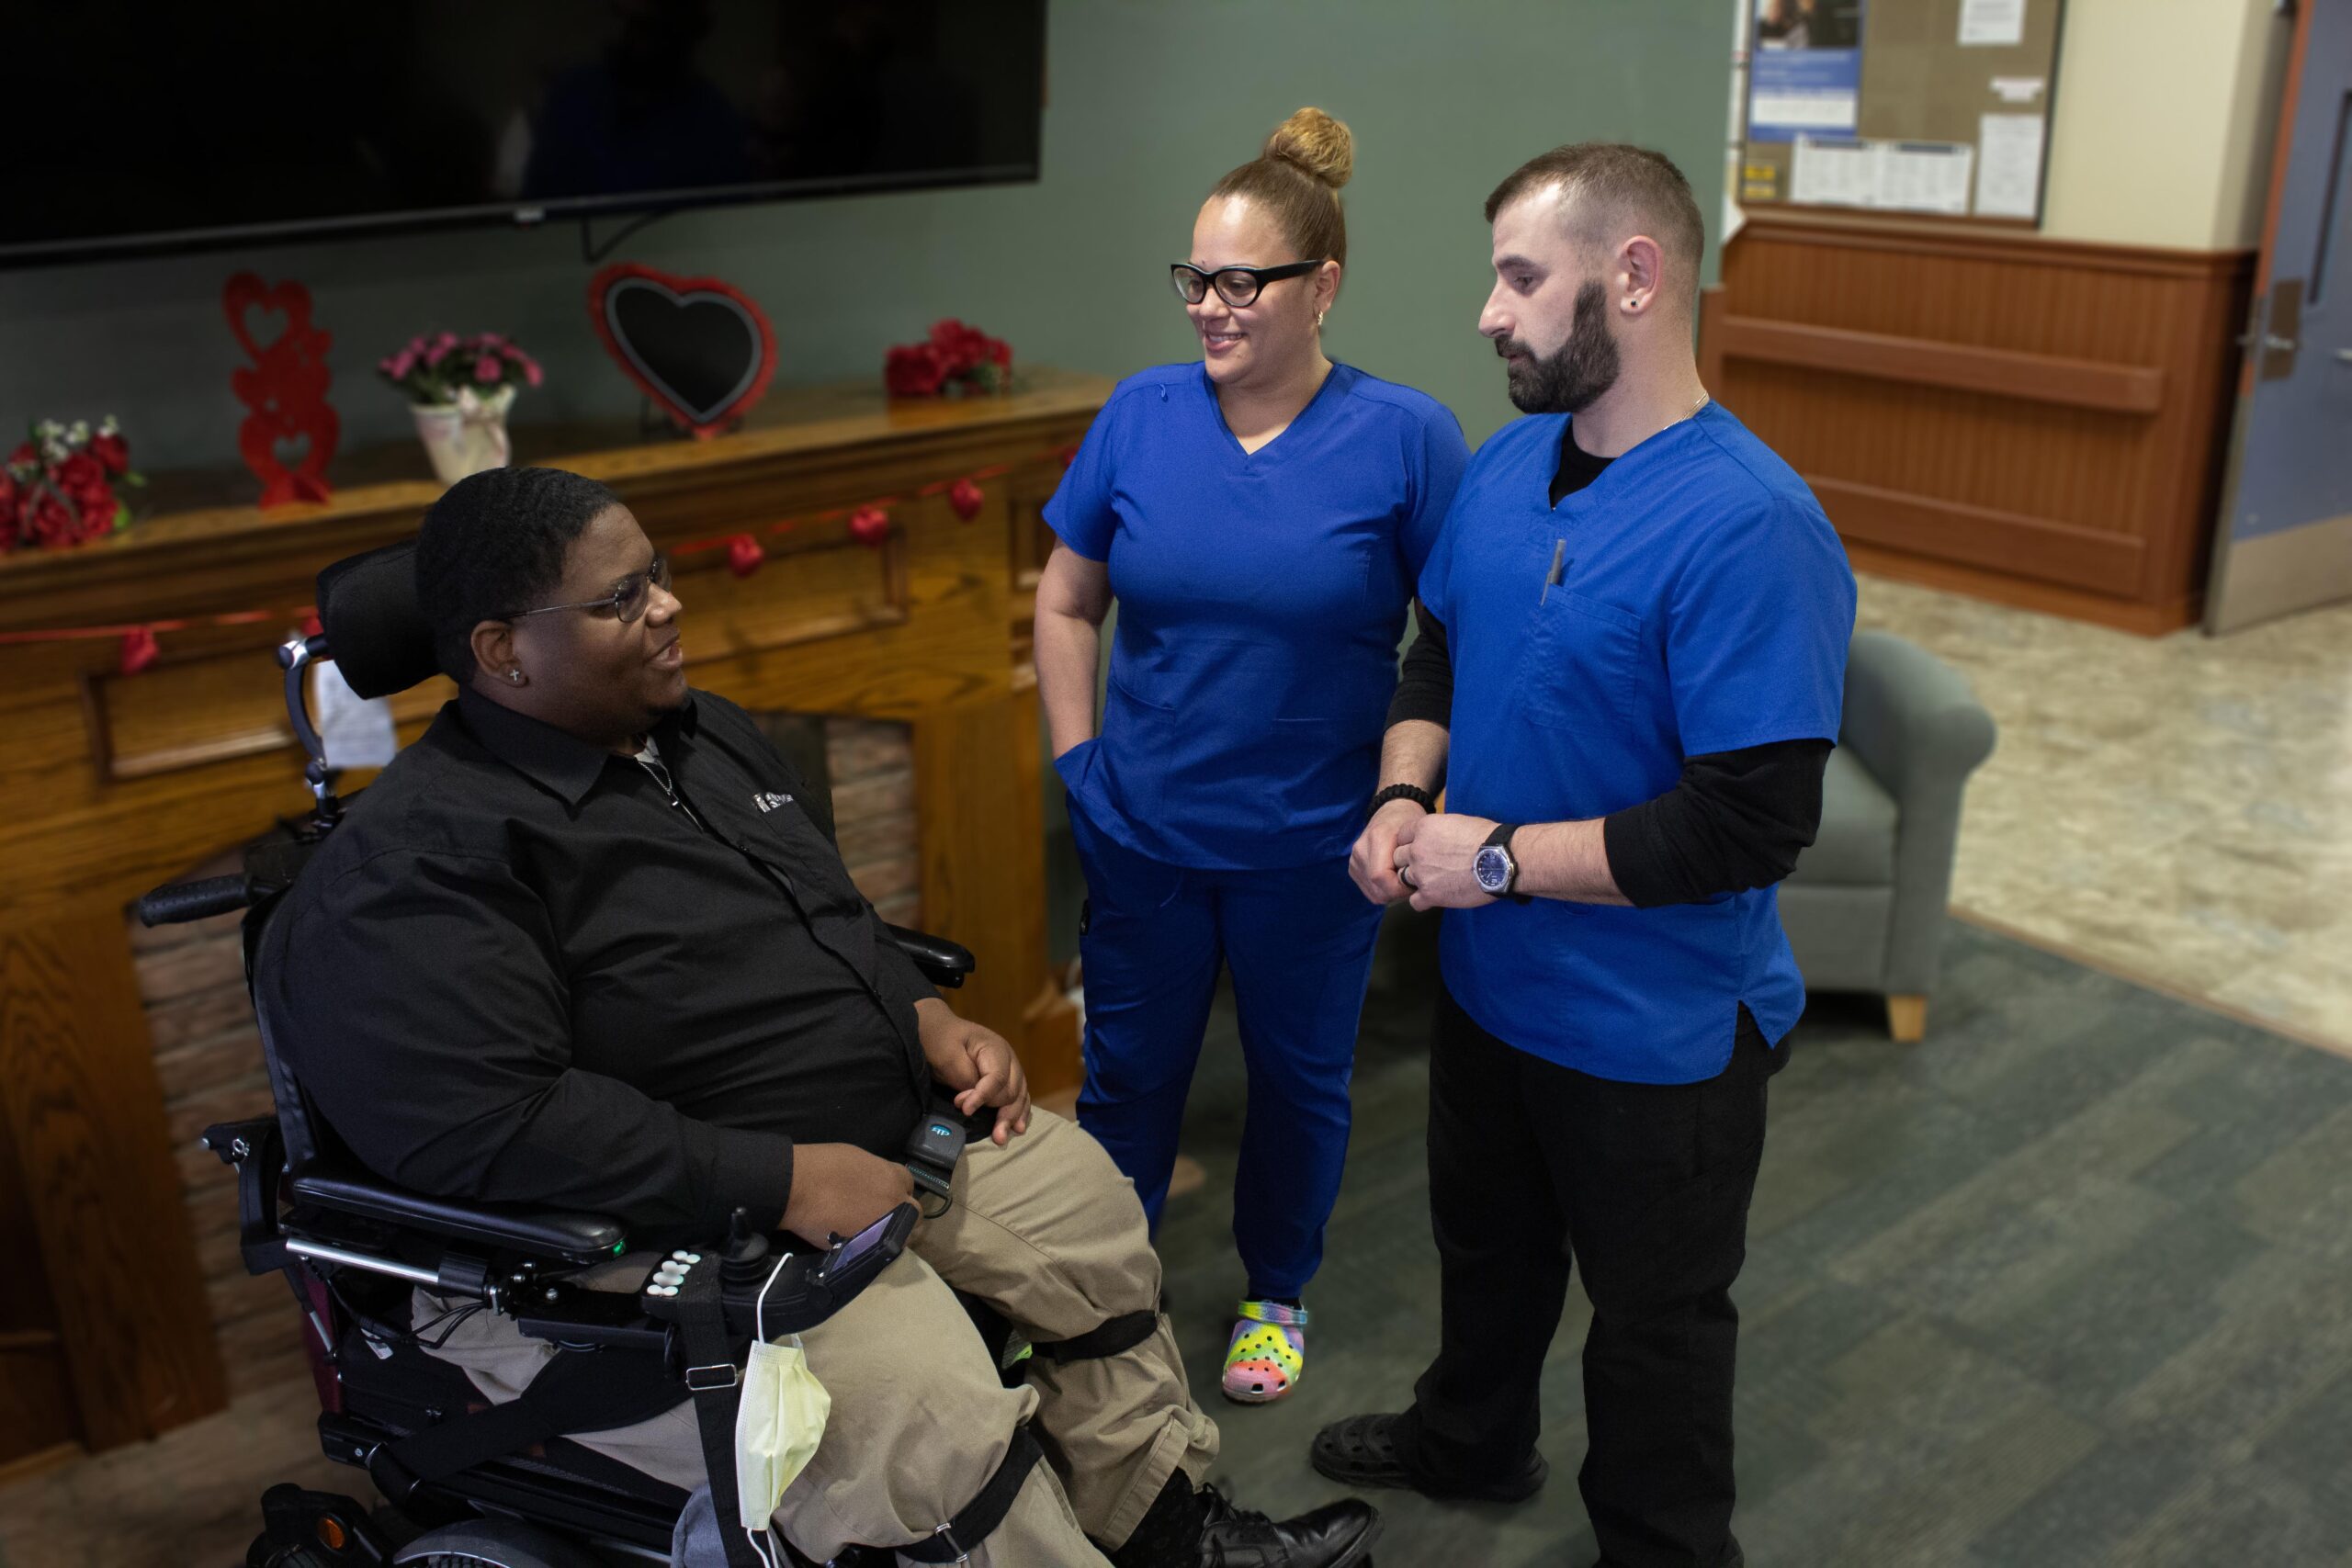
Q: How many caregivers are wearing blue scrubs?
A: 2